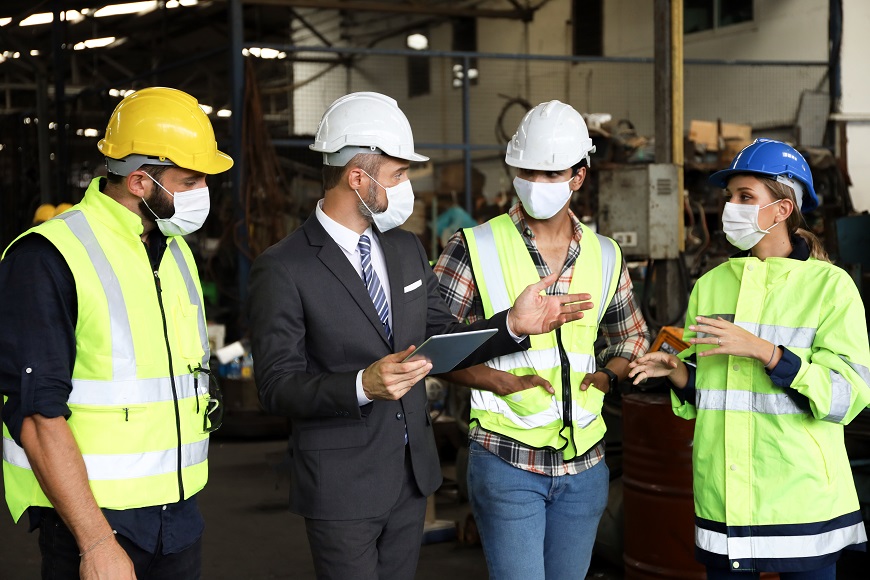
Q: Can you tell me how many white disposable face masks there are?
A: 4